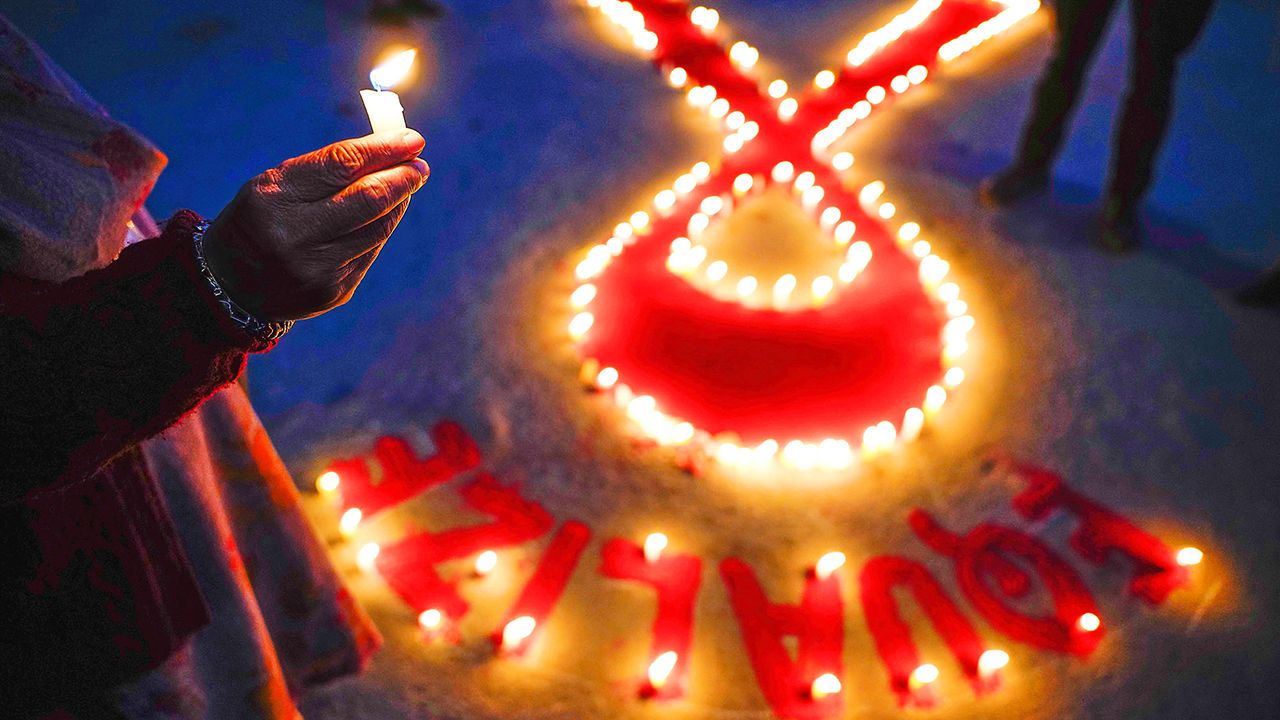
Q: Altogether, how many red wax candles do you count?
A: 0